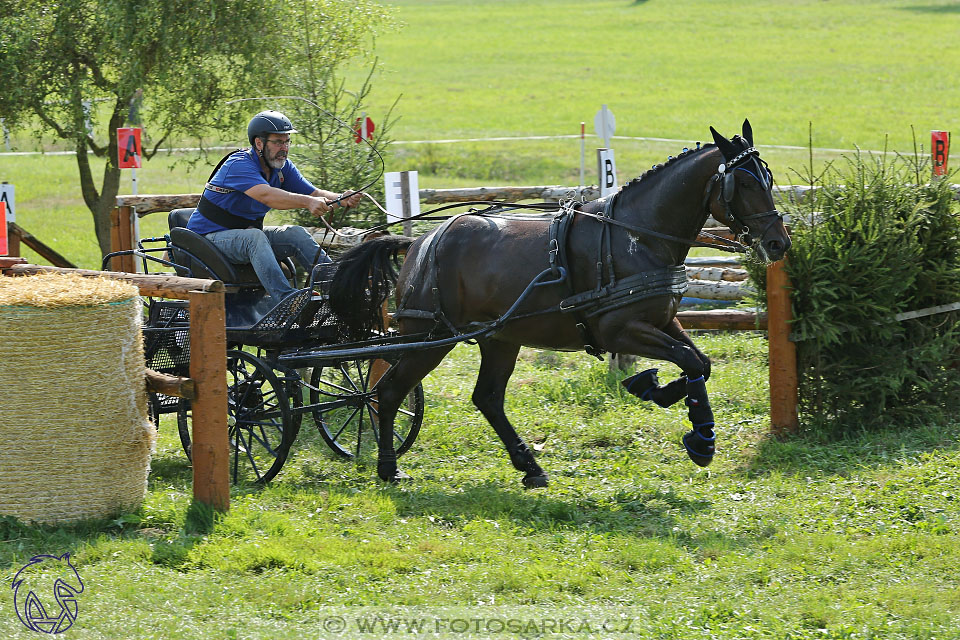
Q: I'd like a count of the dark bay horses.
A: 1